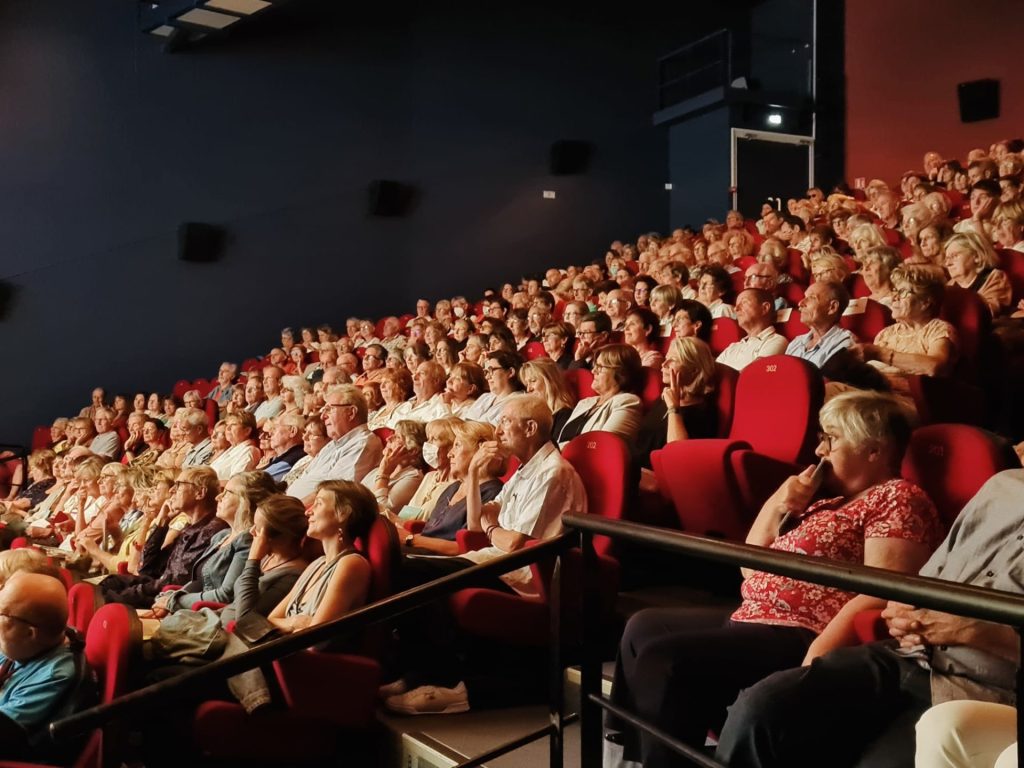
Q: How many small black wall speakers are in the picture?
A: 5